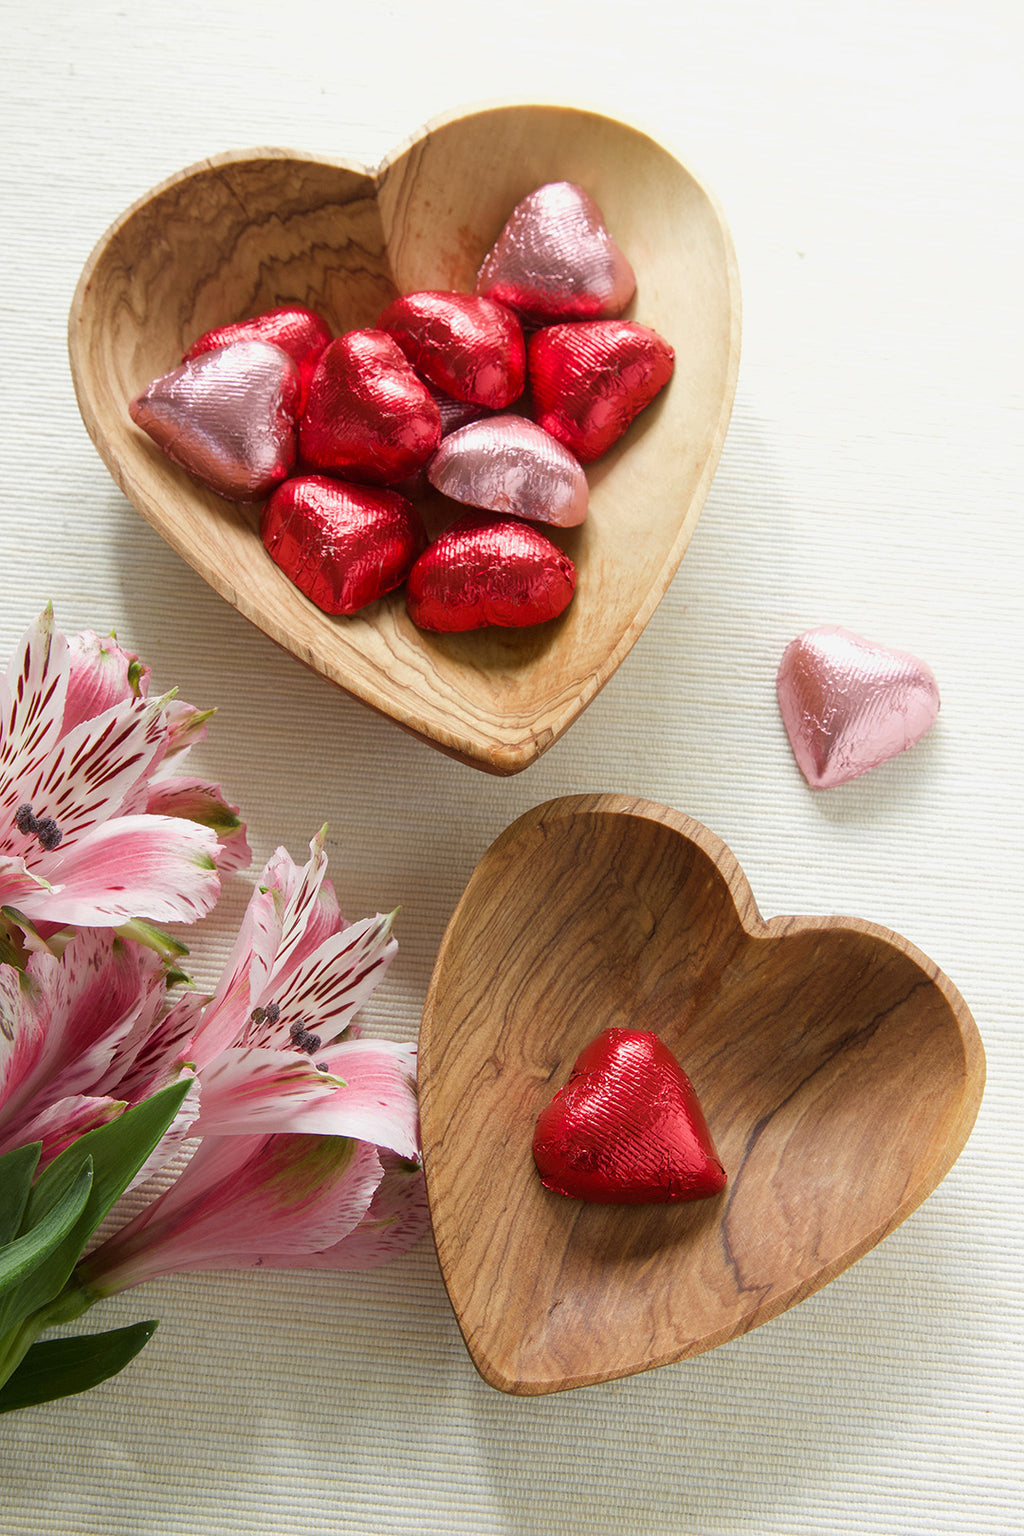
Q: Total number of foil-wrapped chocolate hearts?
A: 12